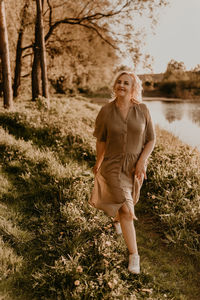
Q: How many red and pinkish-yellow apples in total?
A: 0